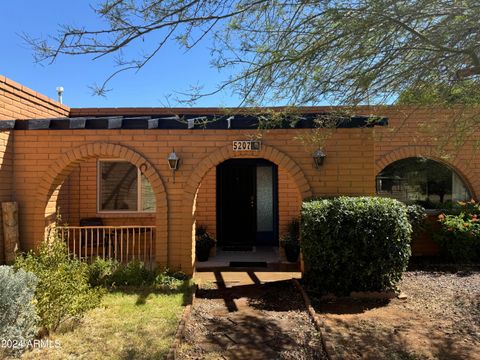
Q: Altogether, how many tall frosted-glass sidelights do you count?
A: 1